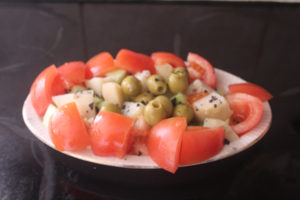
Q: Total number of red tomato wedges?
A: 12